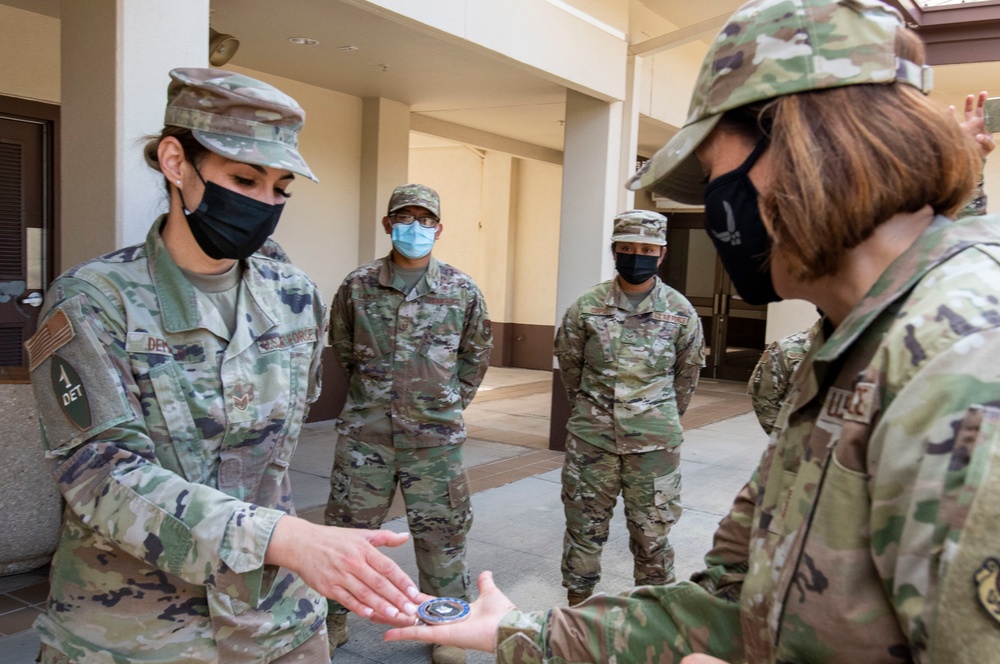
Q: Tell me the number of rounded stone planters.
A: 1